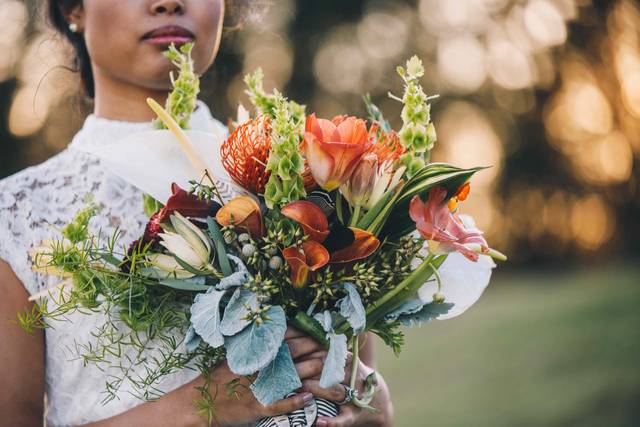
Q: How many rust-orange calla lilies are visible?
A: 4